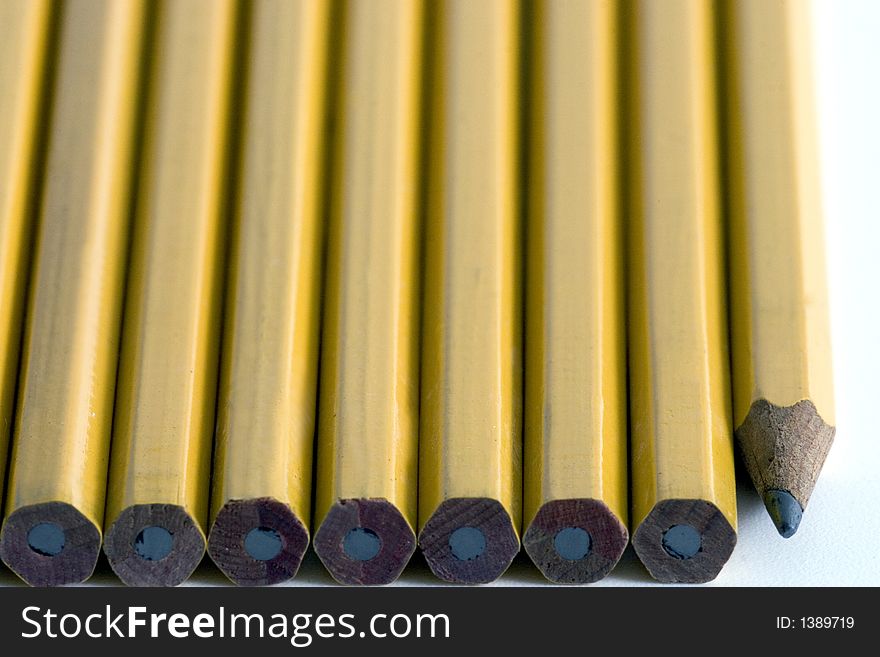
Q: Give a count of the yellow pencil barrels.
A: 9